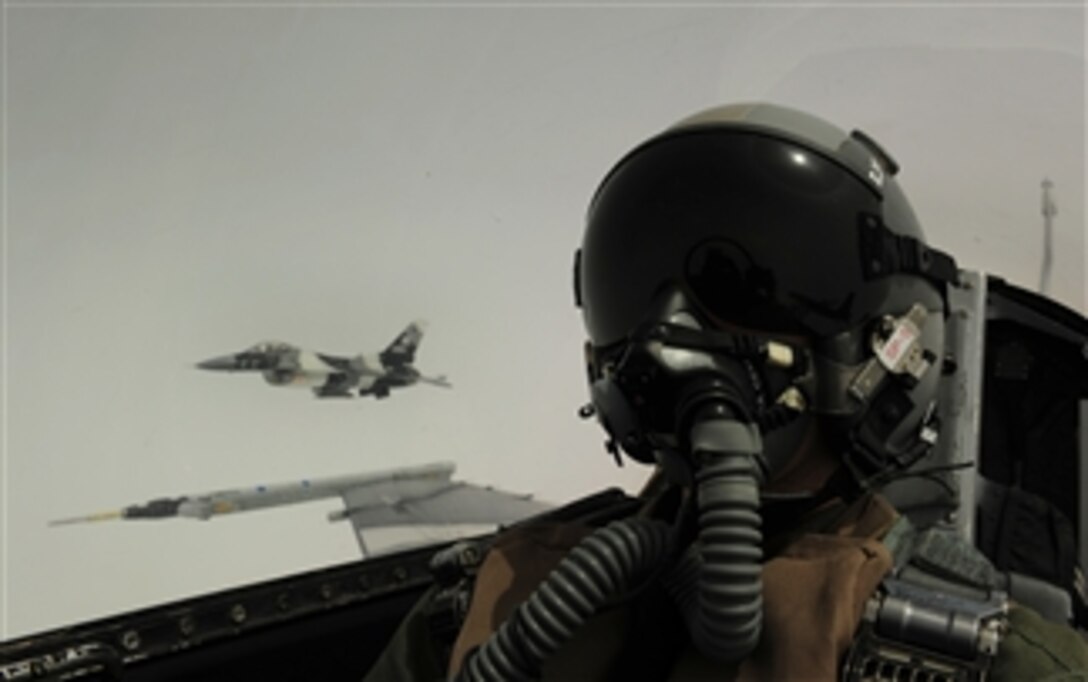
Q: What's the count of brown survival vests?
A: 1